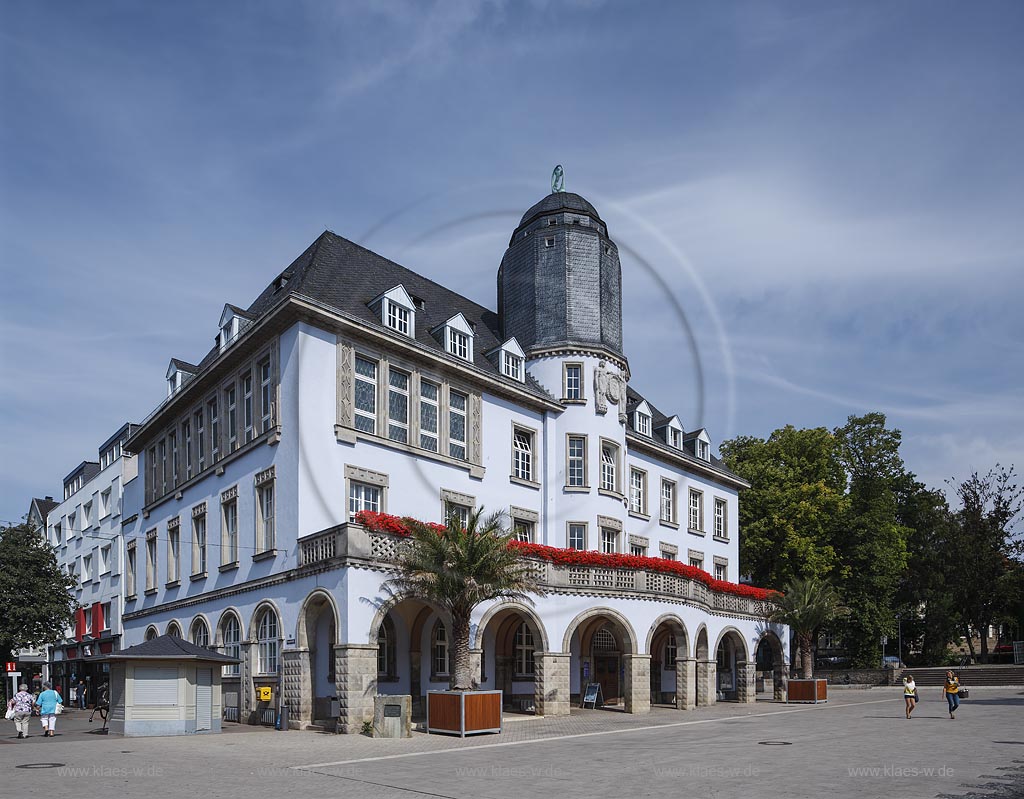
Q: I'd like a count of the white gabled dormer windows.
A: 8